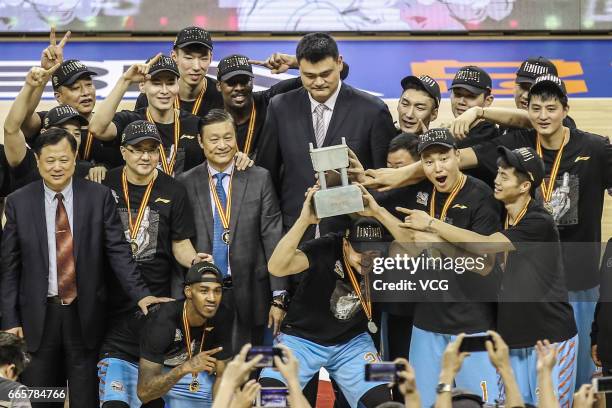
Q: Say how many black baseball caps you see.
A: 14